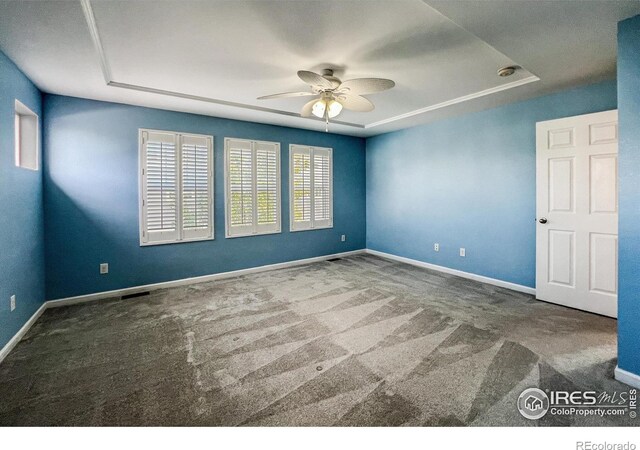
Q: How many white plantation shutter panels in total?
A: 6